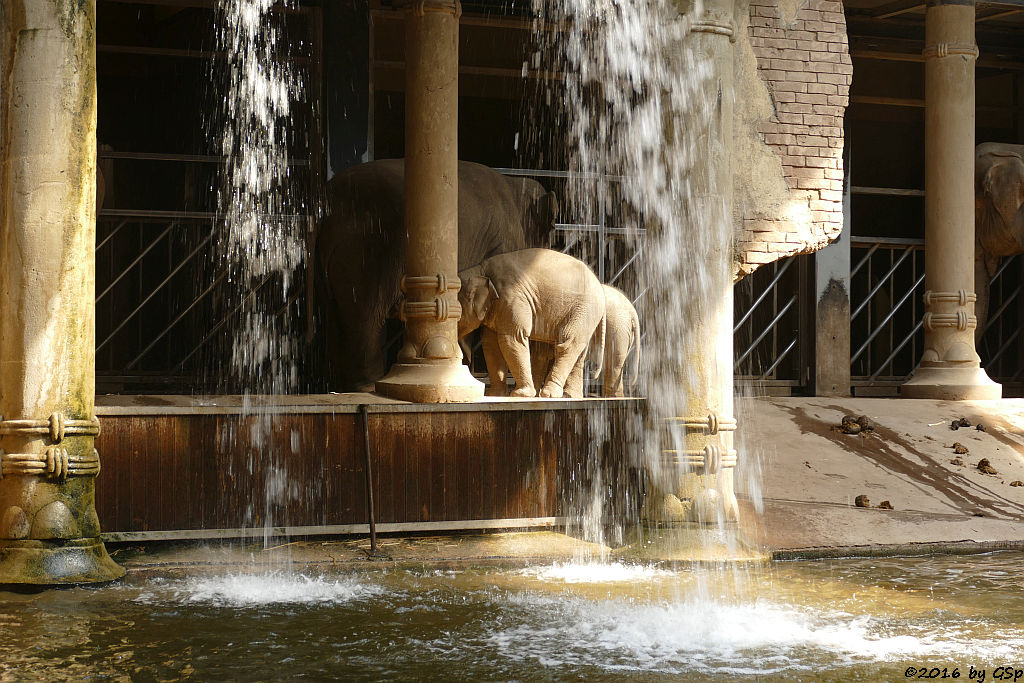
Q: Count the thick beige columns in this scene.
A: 4